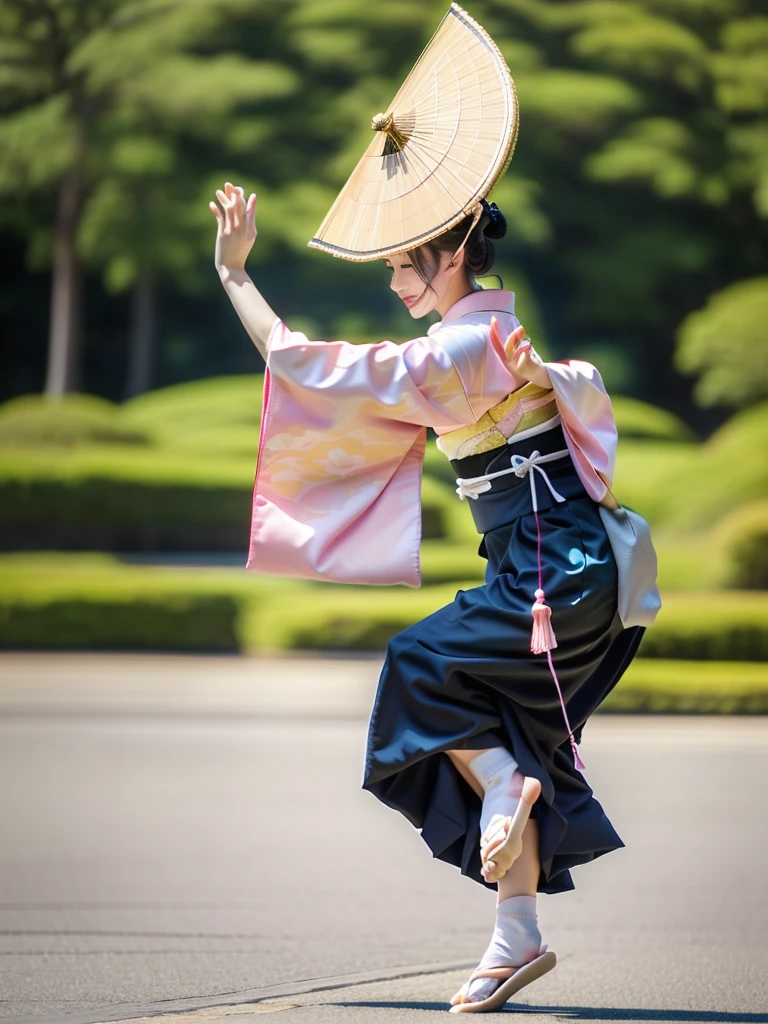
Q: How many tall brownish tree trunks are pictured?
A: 2